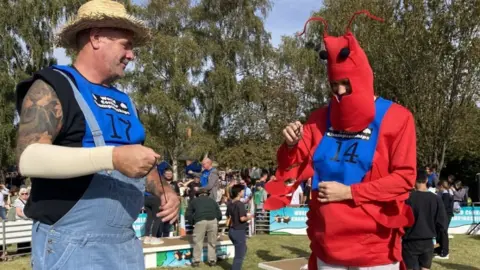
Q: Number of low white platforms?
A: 2